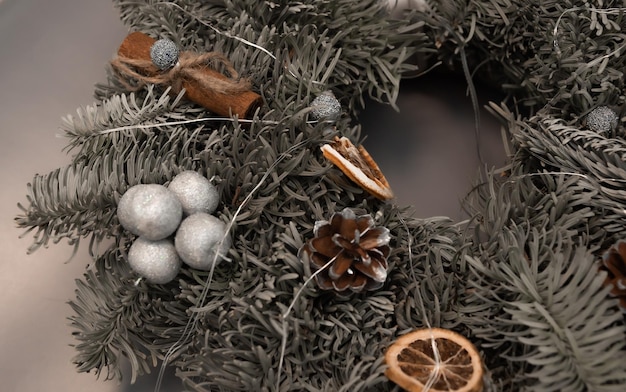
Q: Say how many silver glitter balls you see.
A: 7